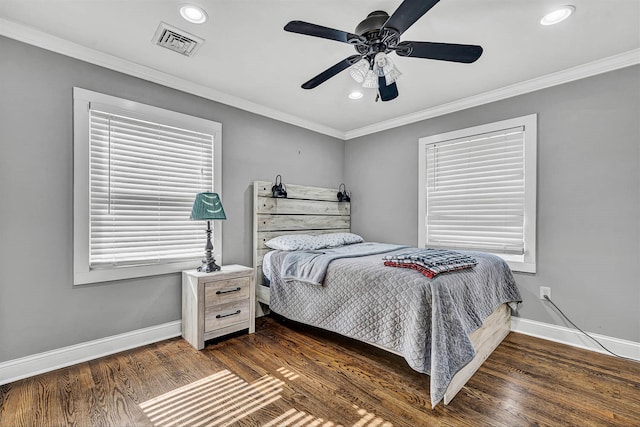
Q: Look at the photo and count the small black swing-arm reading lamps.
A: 2